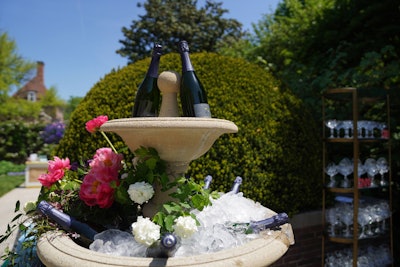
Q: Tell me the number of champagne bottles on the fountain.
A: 7